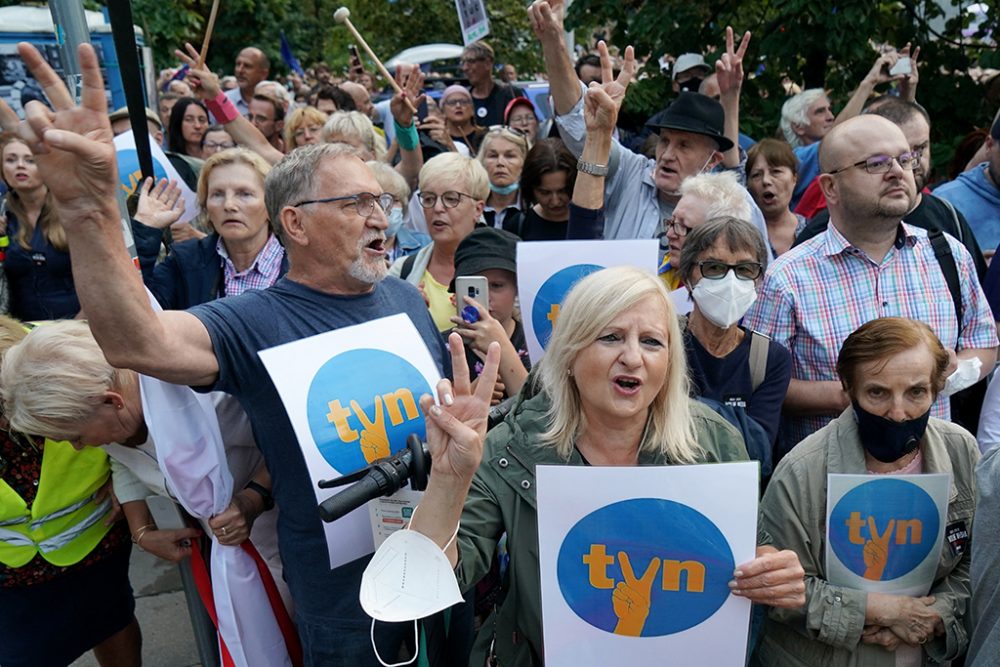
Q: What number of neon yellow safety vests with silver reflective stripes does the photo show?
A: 1